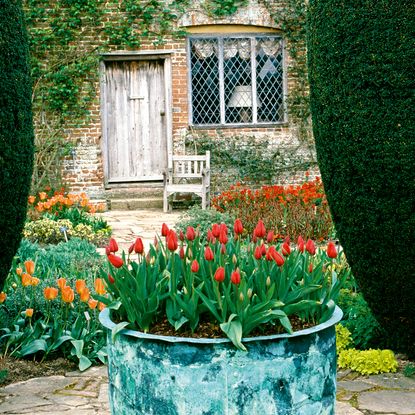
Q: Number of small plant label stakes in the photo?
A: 2